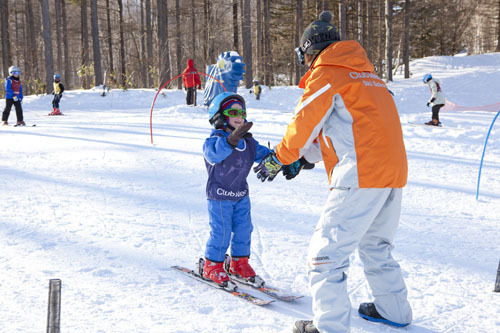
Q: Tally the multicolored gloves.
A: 2